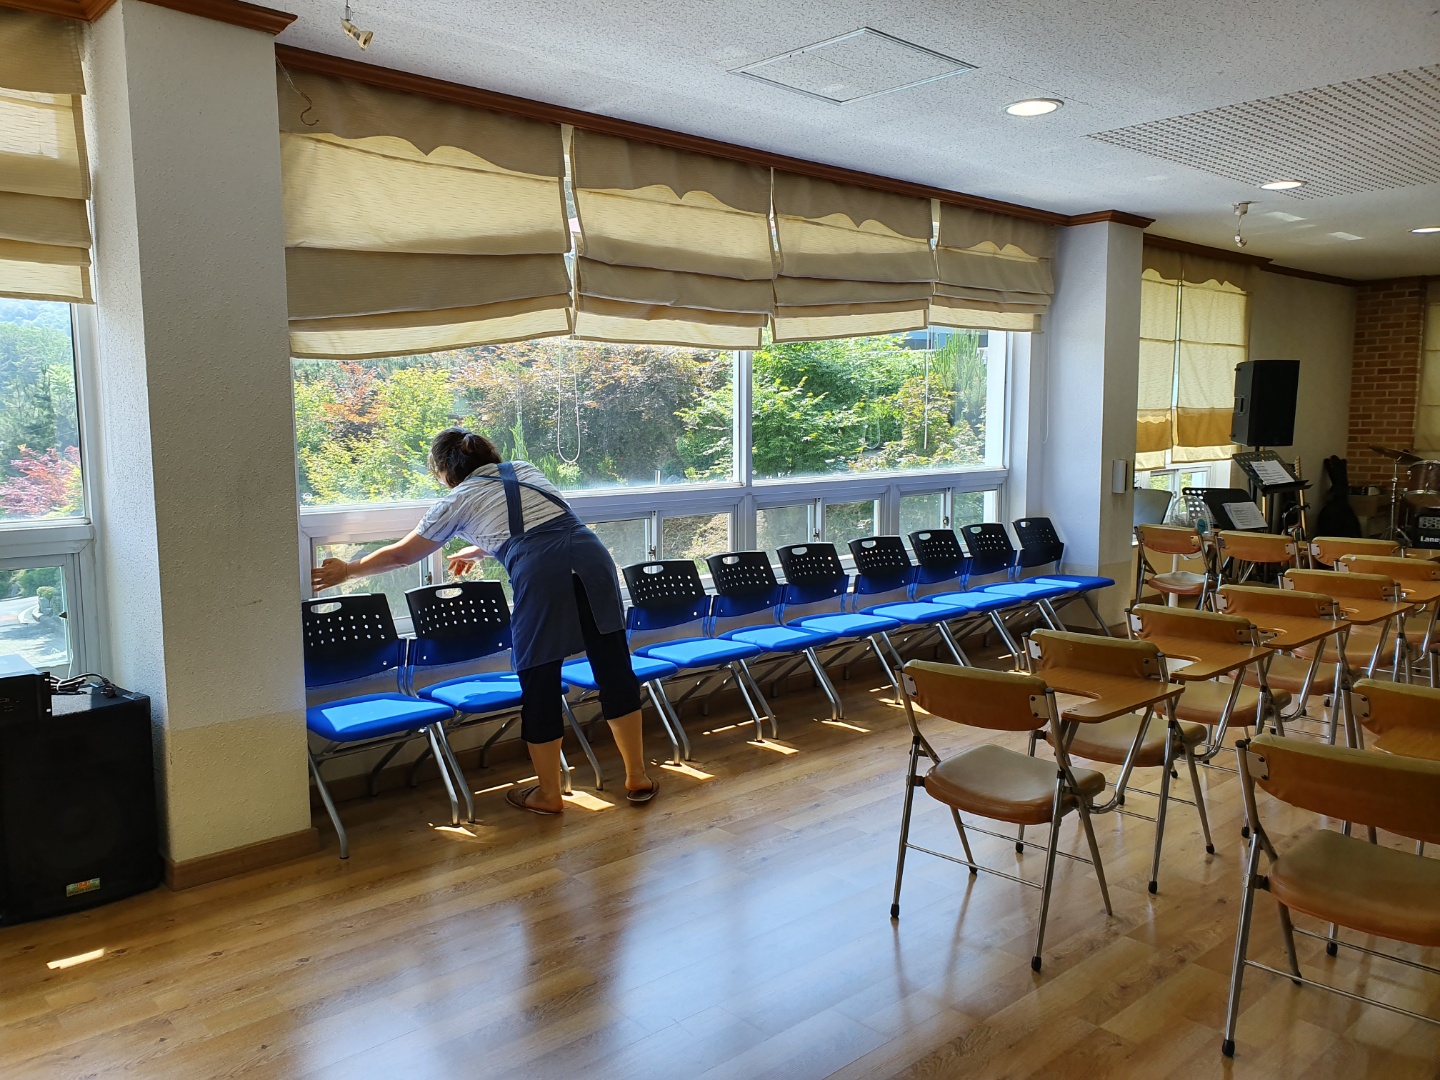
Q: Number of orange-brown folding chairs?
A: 11